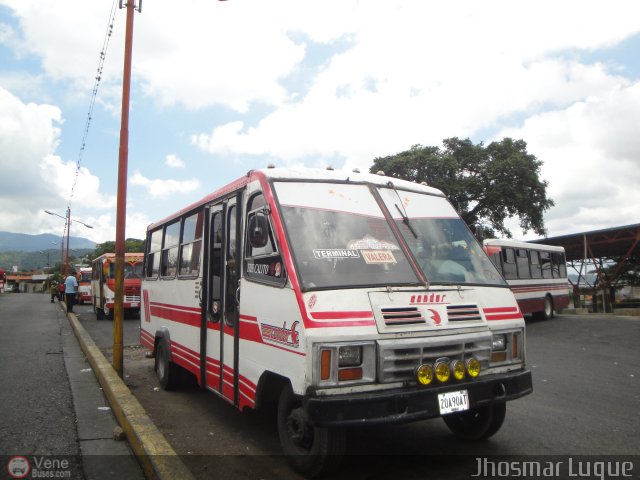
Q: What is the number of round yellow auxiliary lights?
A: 4